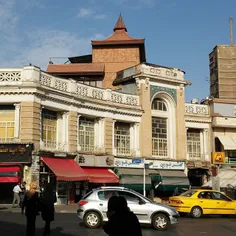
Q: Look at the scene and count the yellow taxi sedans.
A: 1